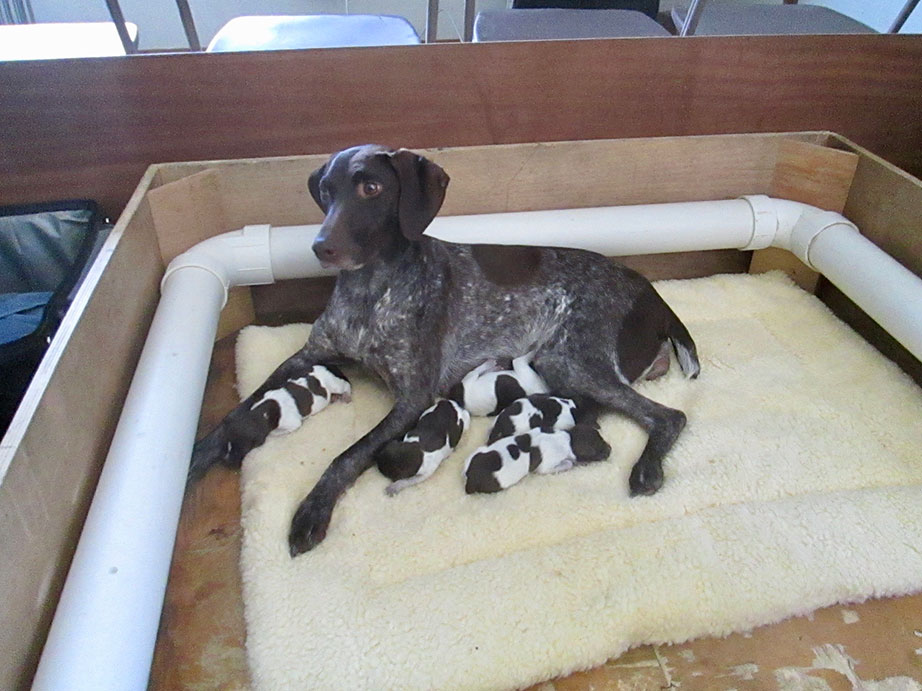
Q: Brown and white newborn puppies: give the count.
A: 5